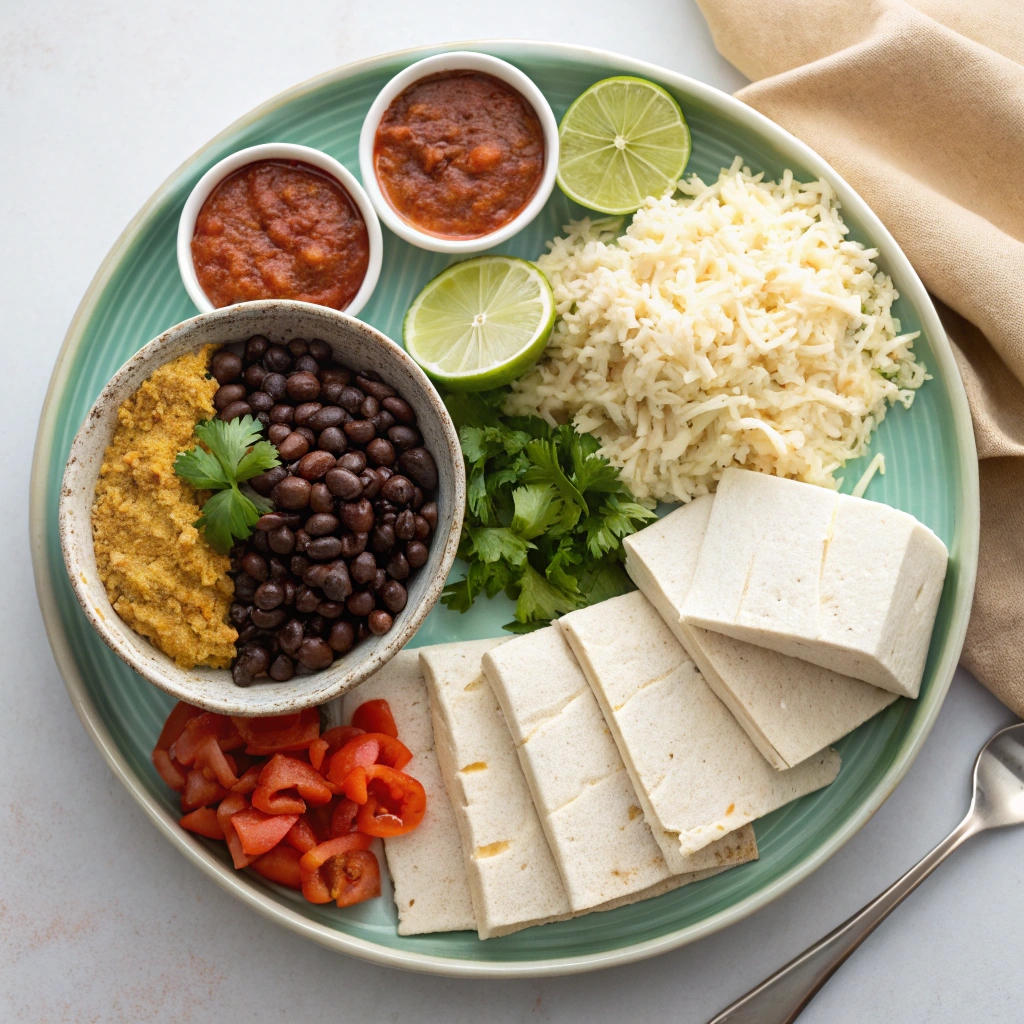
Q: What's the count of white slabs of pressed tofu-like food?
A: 6